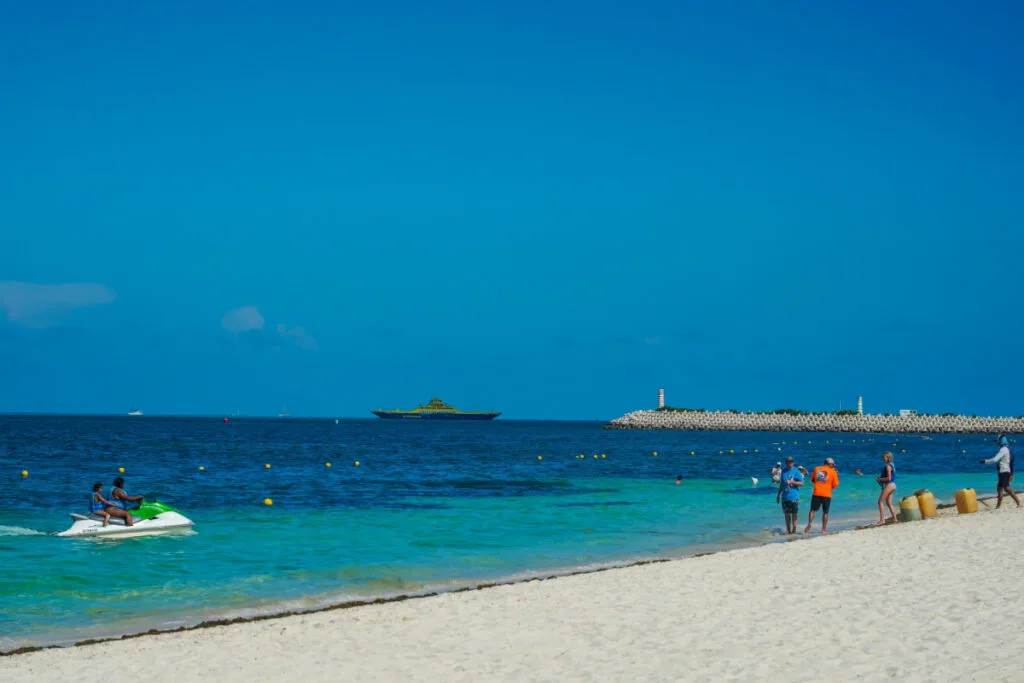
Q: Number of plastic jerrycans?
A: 3